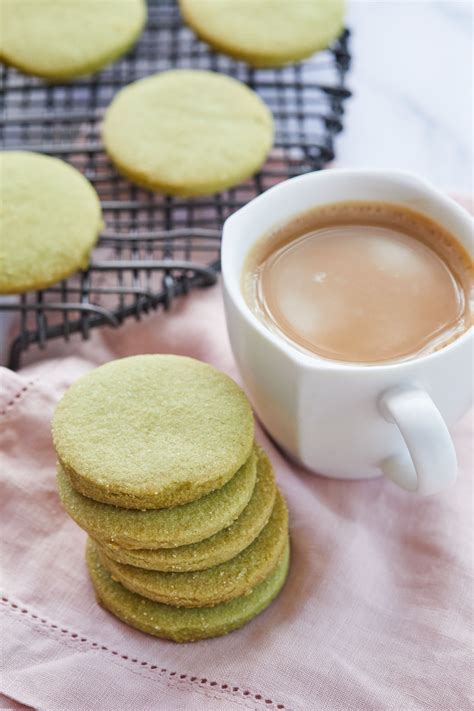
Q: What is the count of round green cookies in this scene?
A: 9